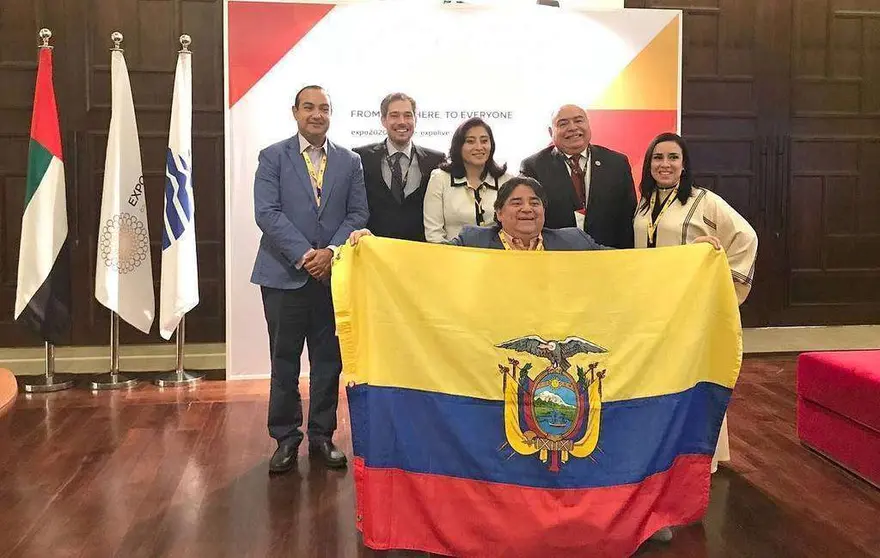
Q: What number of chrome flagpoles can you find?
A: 3